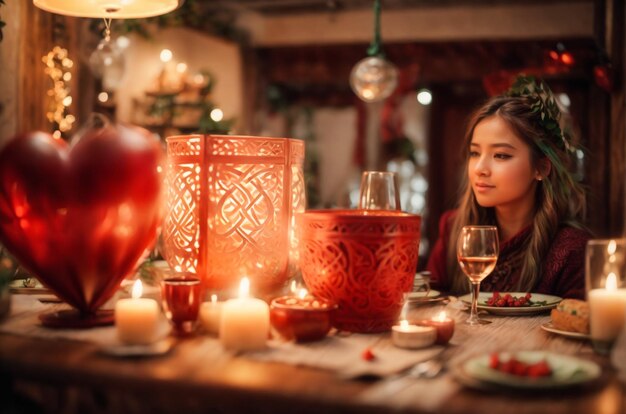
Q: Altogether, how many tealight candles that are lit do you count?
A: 2